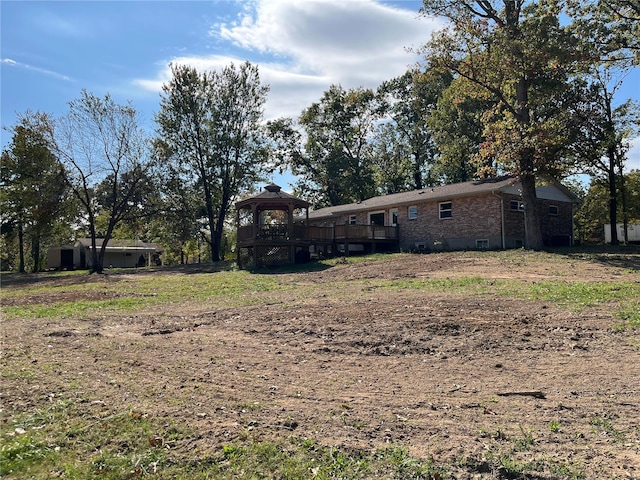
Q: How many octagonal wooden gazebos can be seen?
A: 1